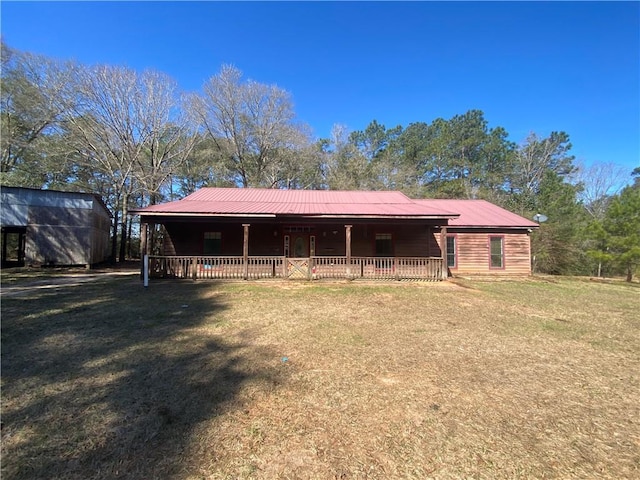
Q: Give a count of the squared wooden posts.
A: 4